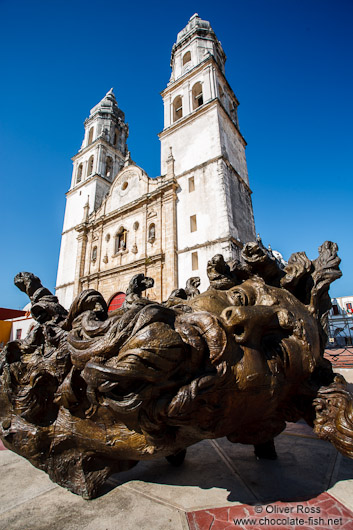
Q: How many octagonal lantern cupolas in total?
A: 2